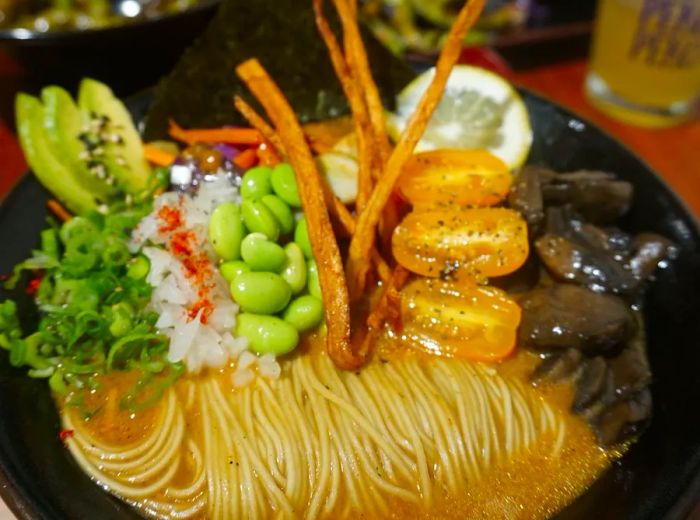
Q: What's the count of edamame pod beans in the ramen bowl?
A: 13